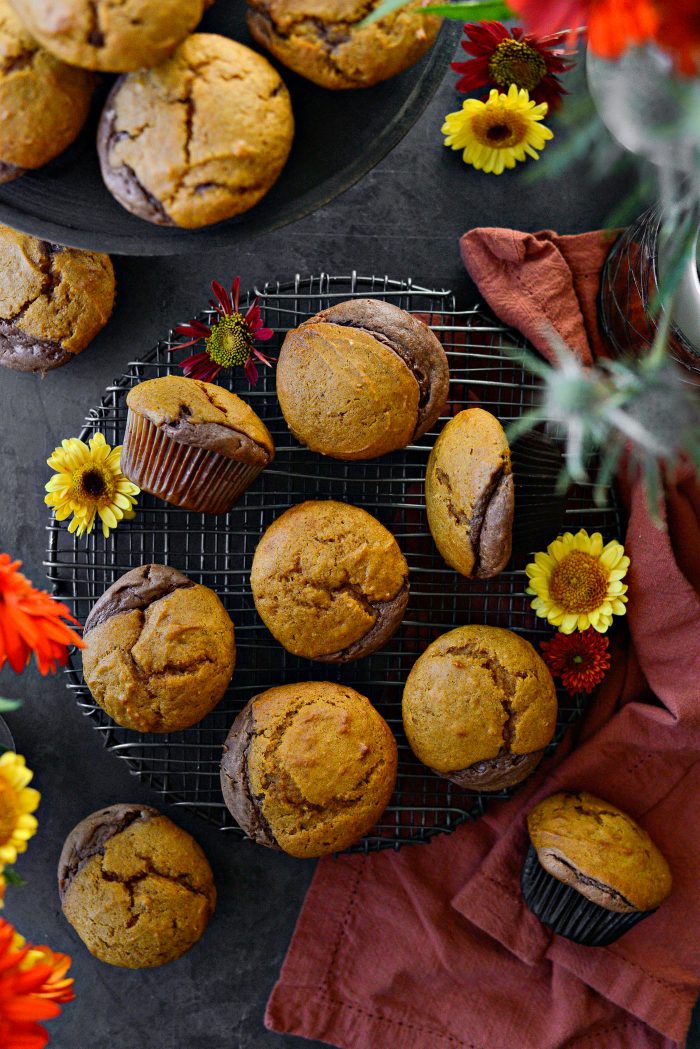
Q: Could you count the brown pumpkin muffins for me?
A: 14